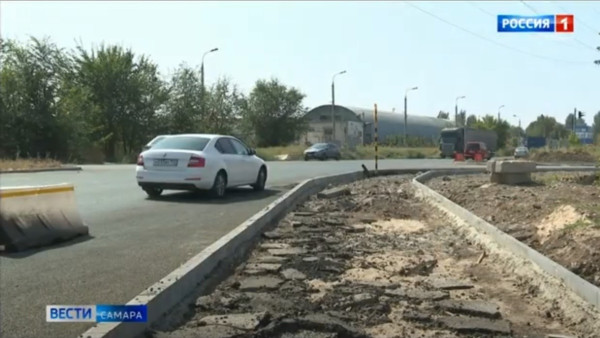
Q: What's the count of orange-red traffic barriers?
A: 2